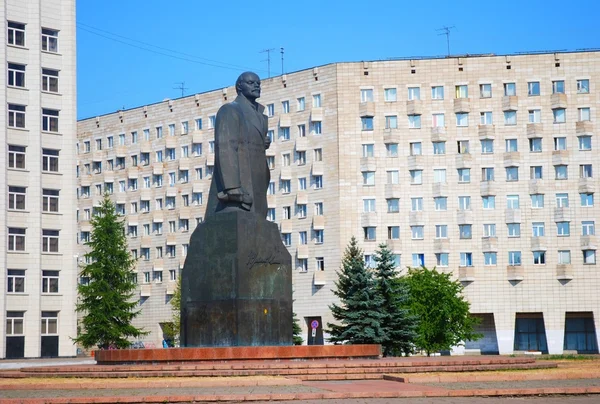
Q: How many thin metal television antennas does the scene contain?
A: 4